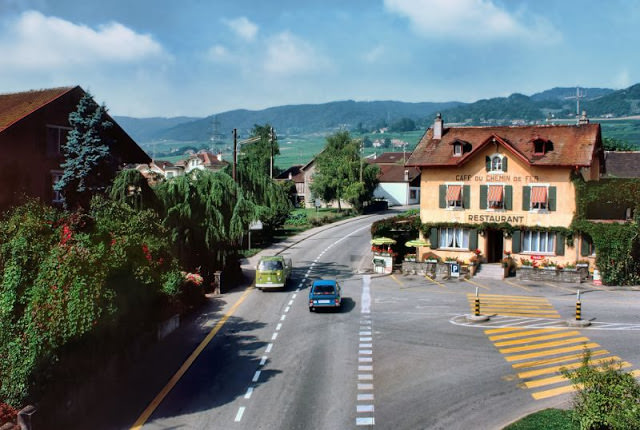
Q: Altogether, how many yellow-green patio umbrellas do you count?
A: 2